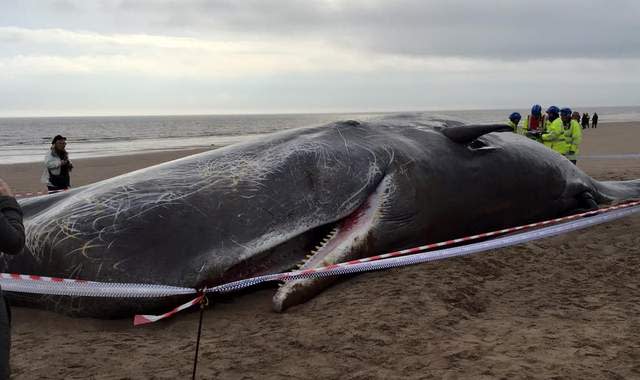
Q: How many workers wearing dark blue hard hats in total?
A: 4